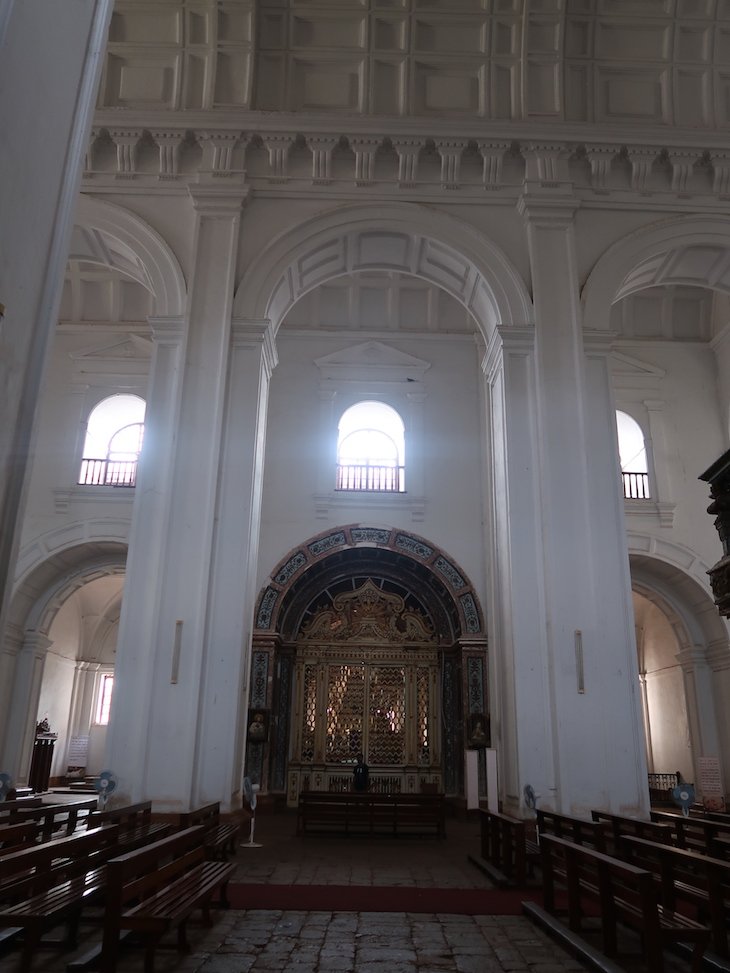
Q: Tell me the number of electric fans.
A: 5